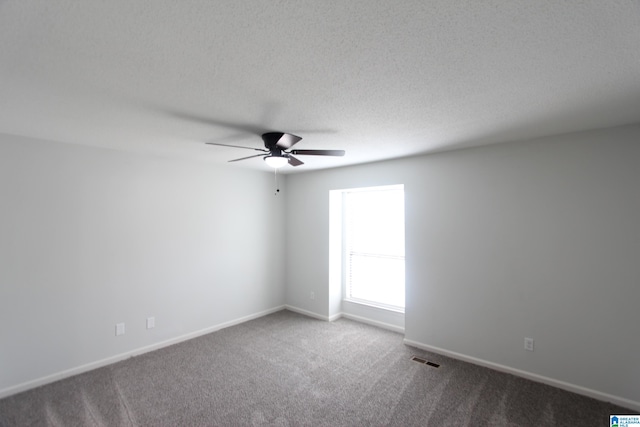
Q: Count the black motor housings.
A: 1